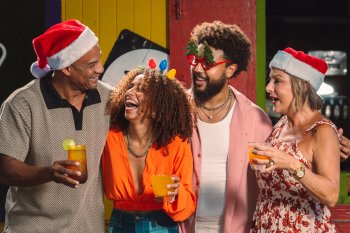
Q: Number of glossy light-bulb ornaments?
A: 3